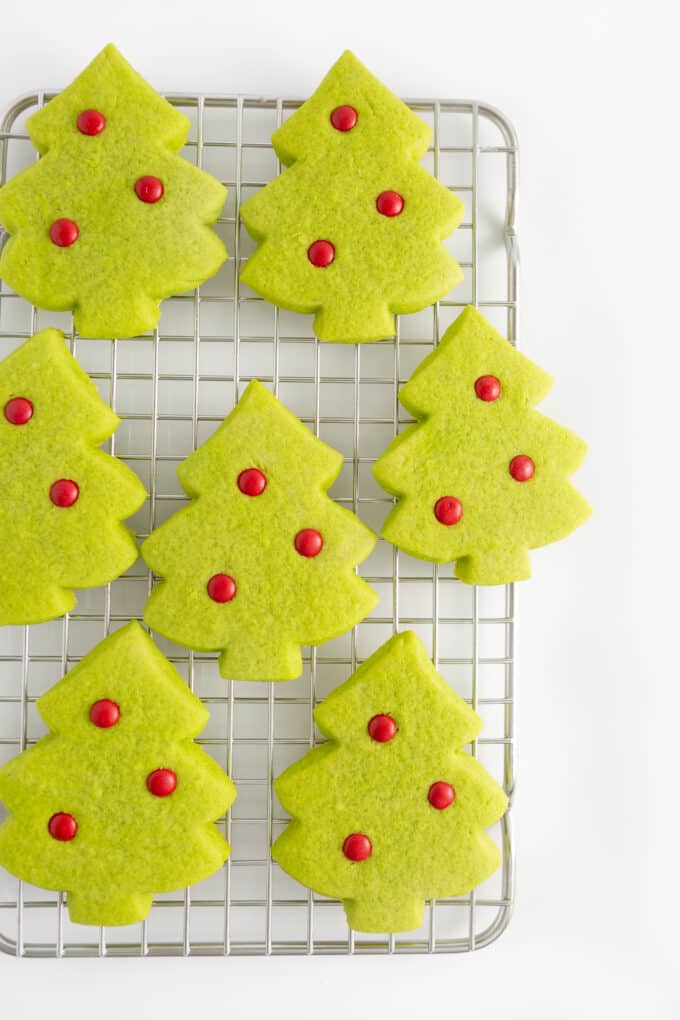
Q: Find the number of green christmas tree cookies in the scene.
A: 7